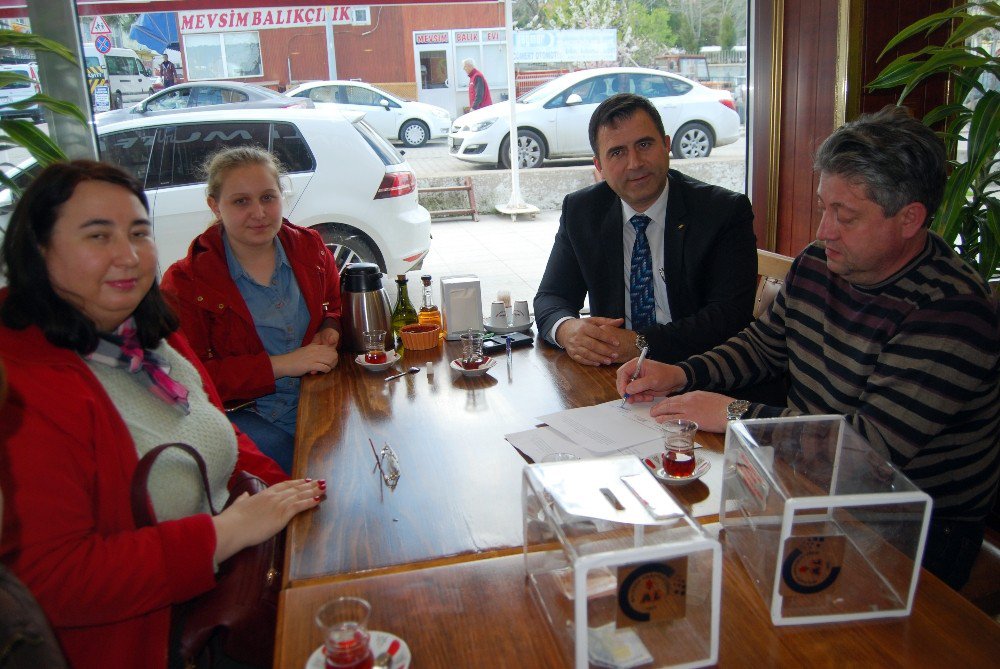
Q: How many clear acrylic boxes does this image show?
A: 2